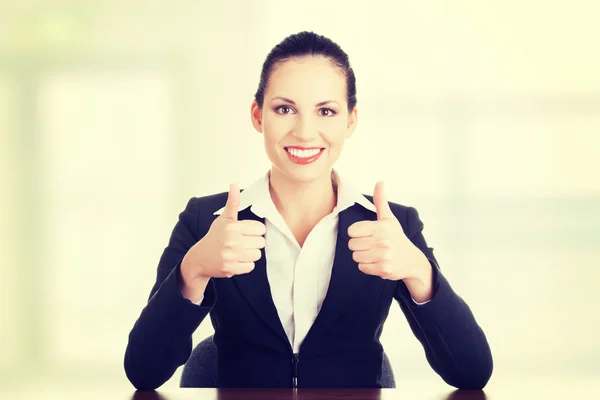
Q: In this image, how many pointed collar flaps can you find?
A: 2